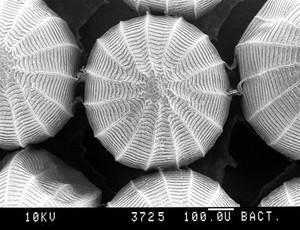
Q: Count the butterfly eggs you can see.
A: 7